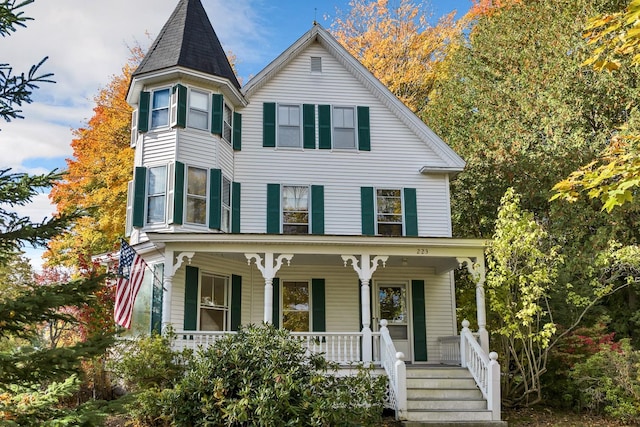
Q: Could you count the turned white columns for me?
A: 4